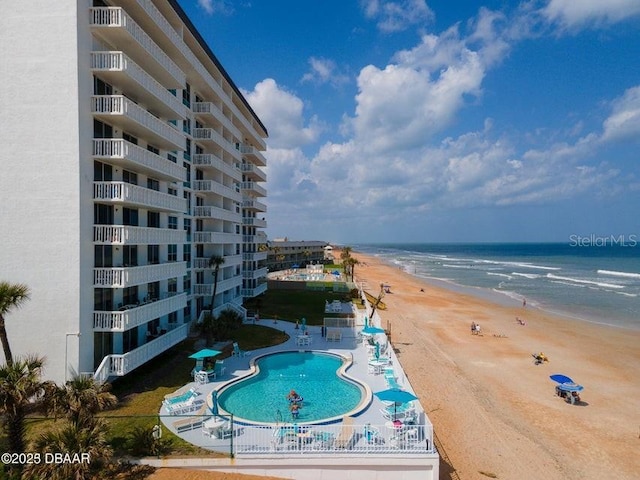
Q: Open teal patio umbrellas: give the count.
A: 3